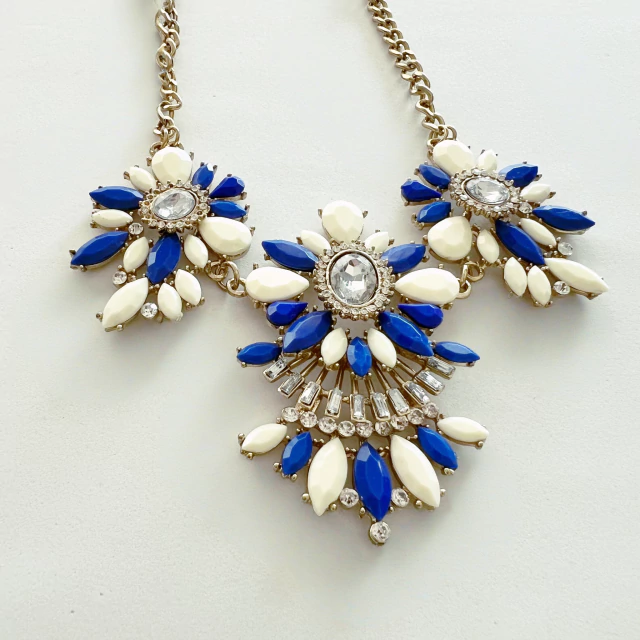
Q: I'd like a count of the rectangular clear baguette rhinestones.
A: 10